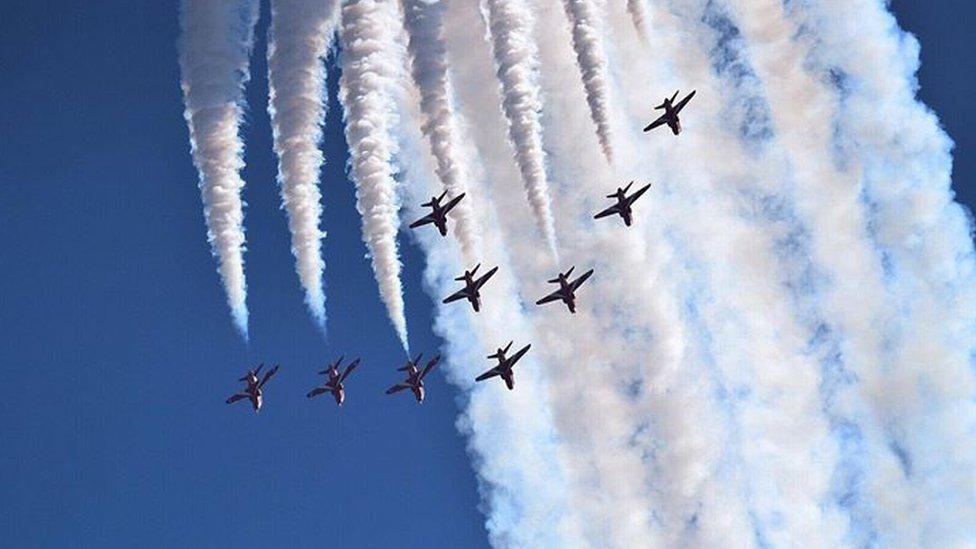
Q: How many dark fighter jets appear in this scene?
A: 9